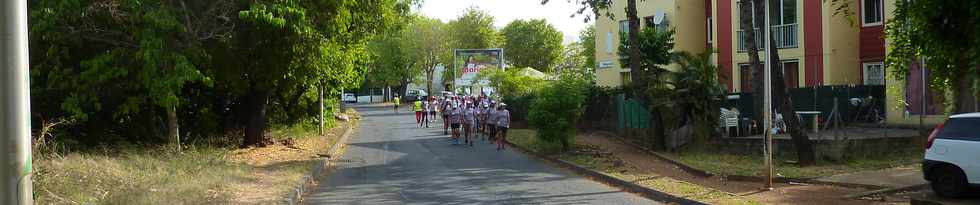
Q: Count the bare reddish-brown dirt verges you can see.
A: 1